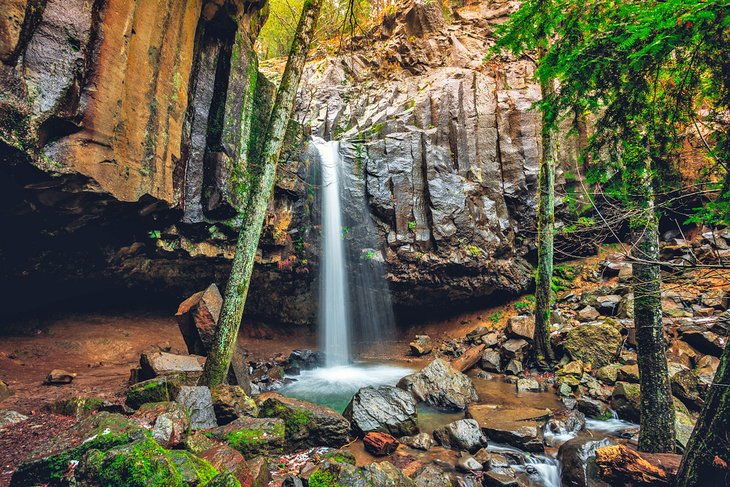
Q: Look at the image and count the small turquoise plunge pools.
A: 1